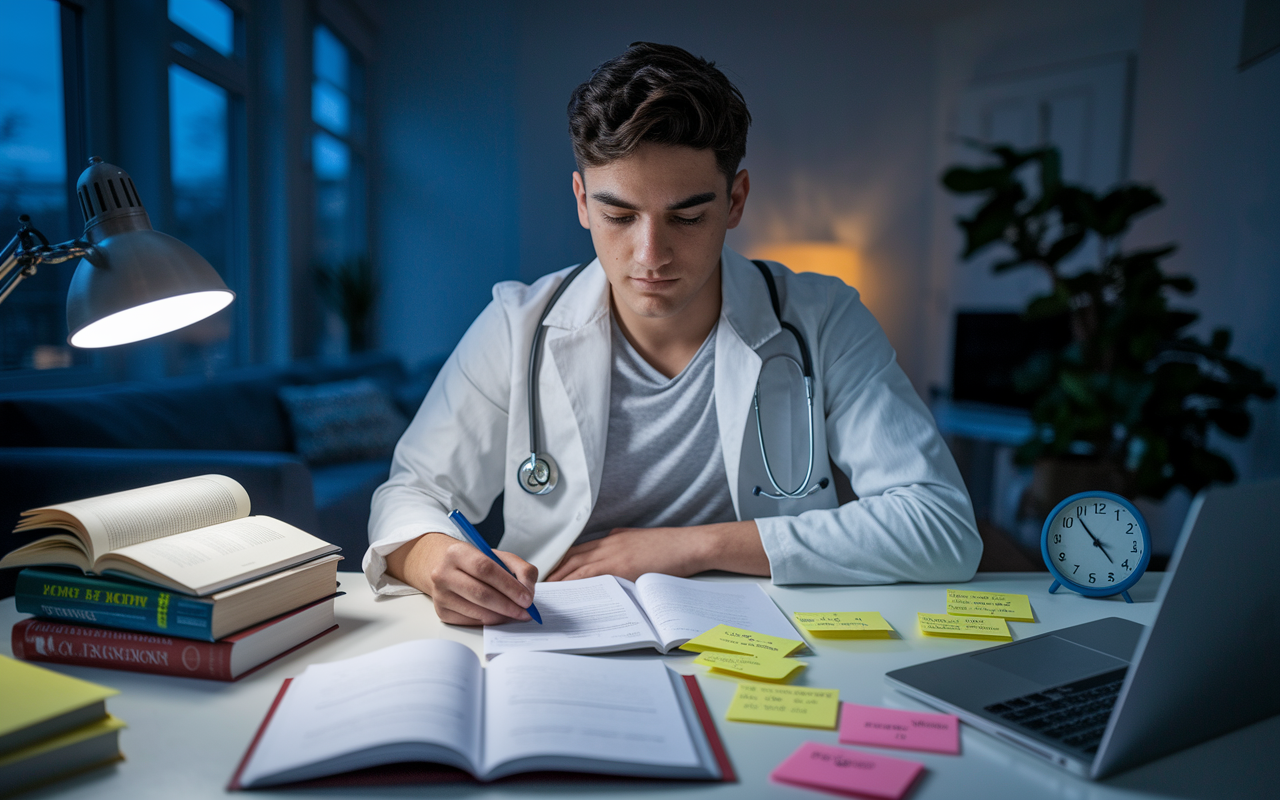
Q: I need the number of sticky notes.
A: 8